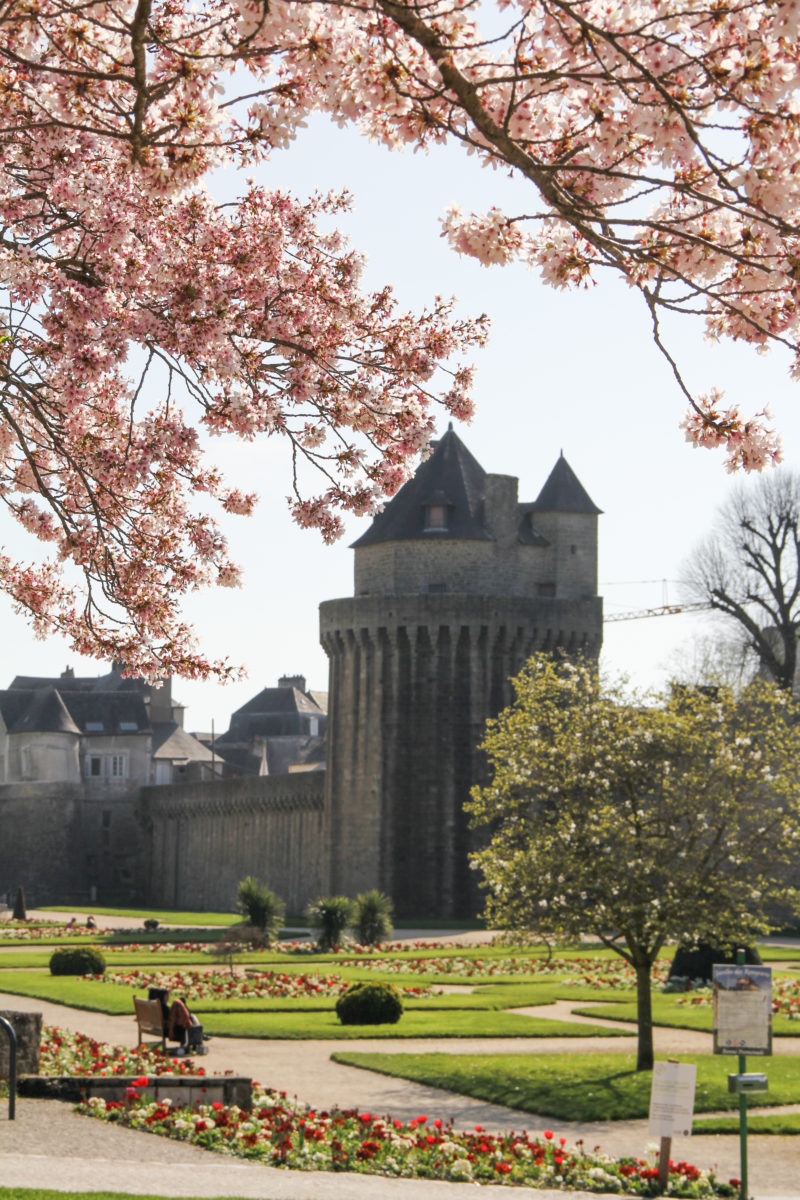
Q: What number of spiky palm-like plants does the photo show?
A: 3